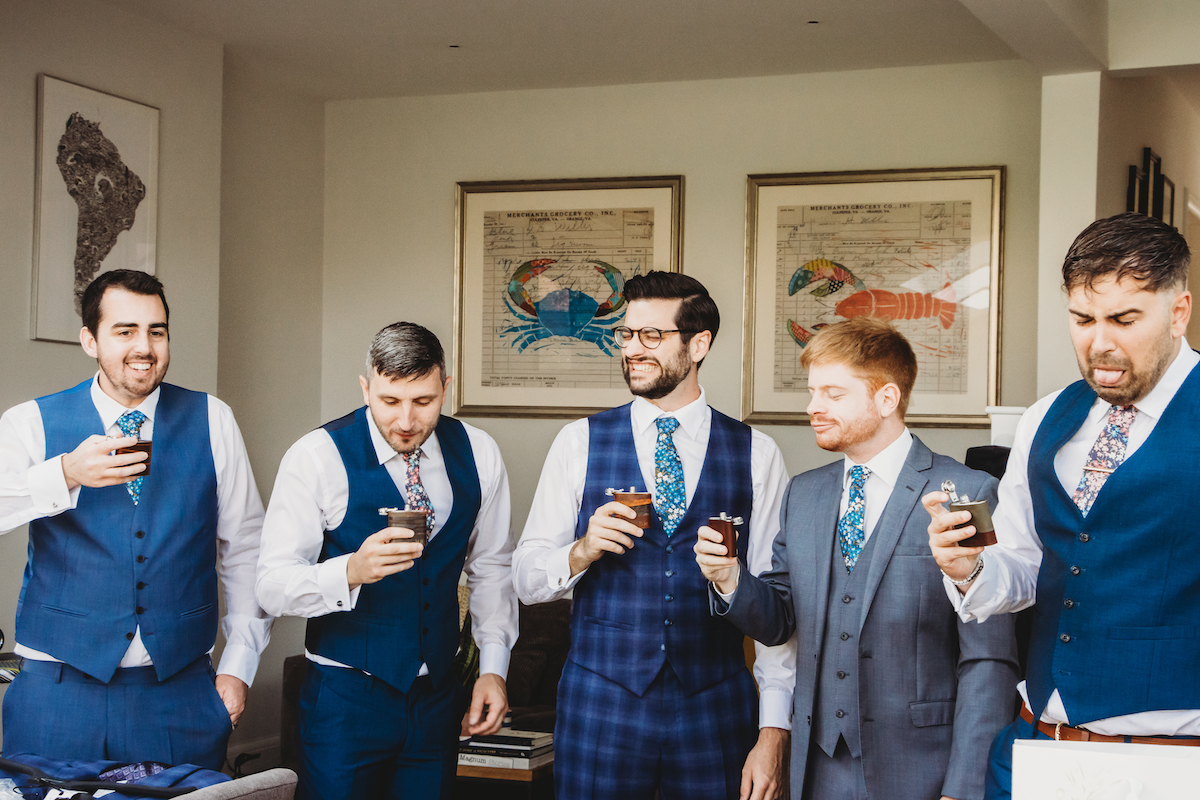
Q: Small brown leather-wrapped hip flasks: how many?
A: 5